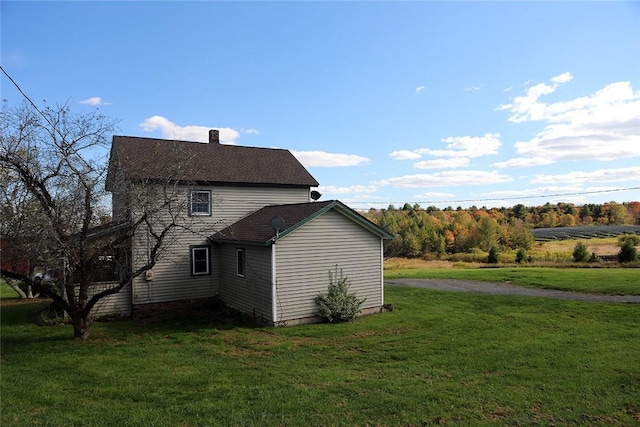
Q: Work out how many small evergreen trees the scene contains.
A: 4